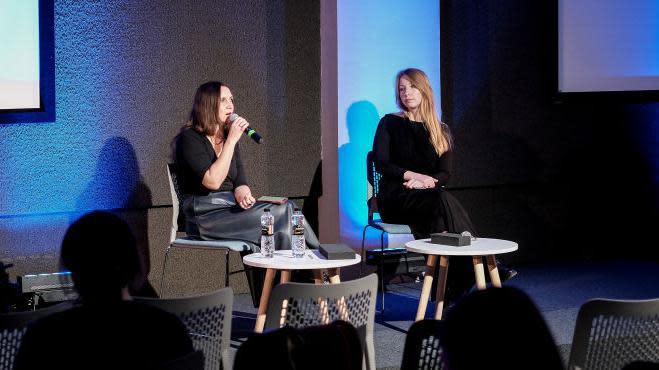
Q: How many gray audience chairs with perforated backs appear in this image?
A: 5